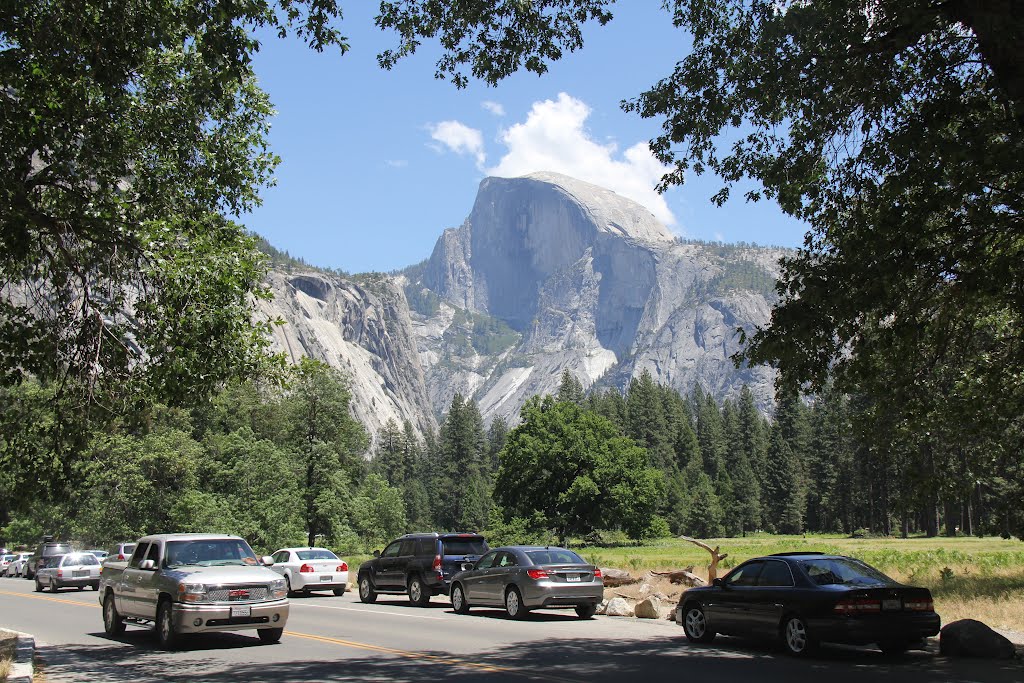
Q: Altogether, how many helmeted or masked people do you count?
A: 0